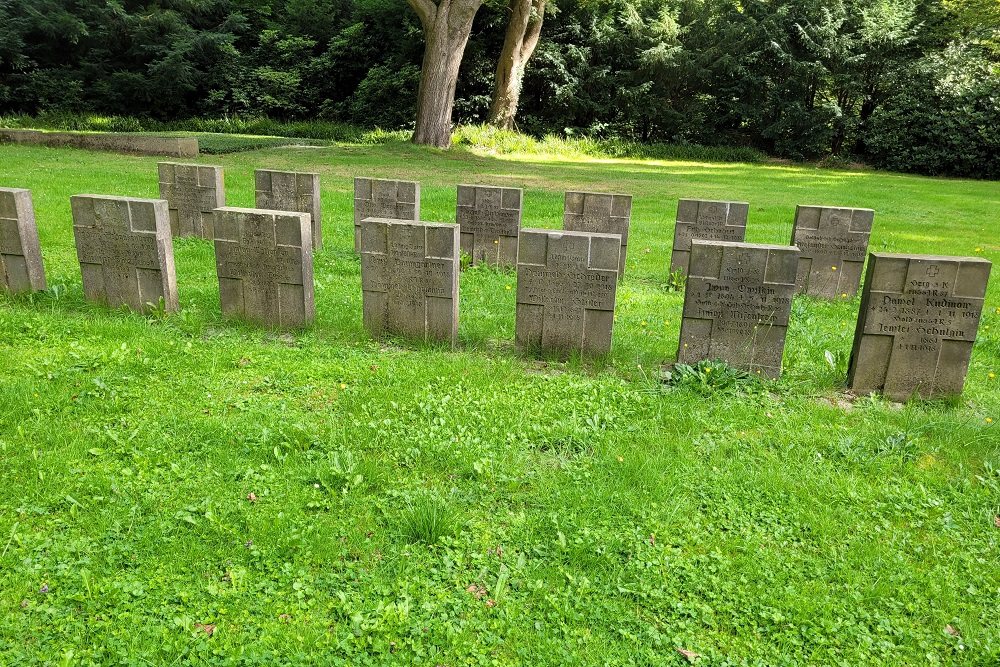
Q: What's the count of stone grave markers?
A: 14